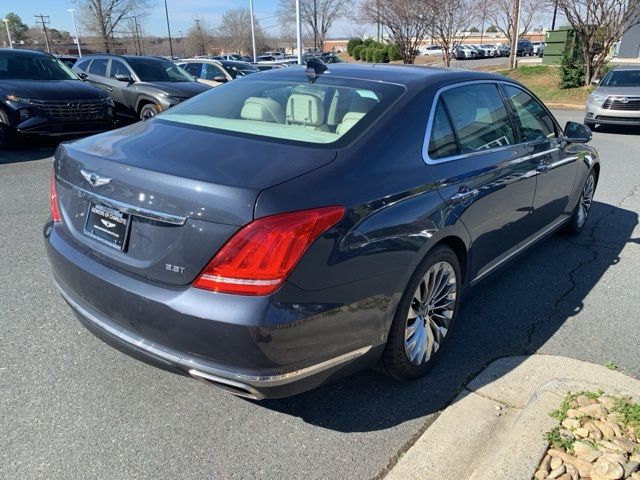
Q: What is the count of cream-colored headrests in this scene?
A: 3